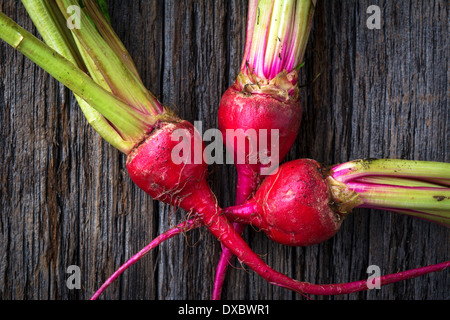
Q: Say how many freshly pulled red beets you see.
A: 3